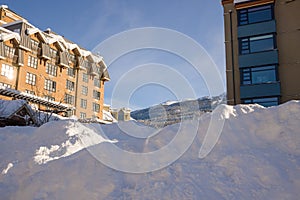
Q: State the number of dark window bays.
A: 4